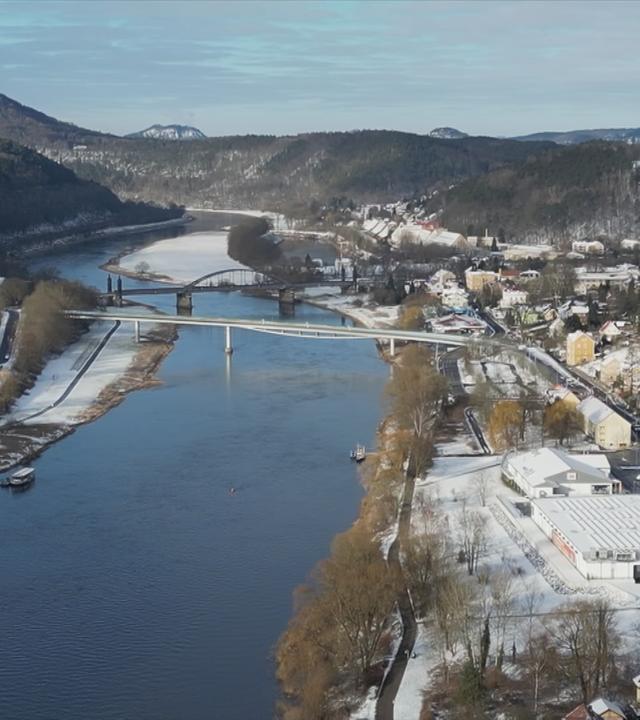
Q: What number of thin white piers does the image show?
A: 3